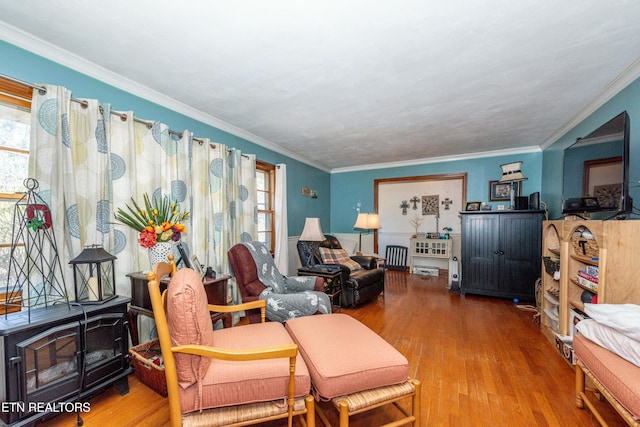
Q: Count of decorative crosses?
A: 3